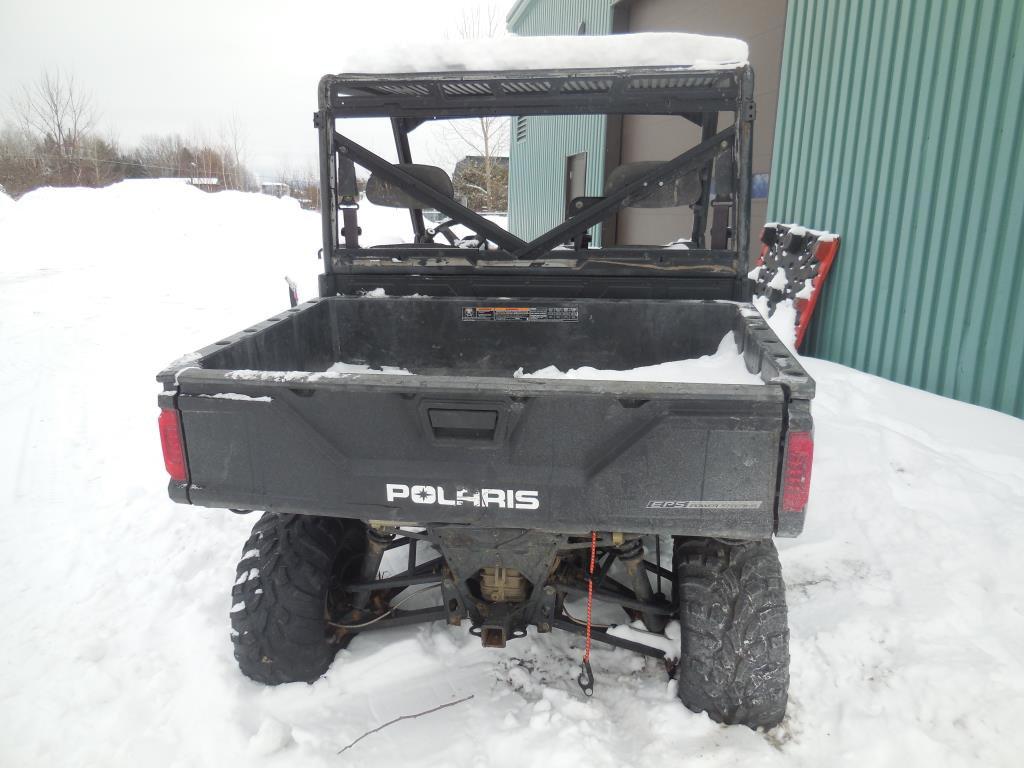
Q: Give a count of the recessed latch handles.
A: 1